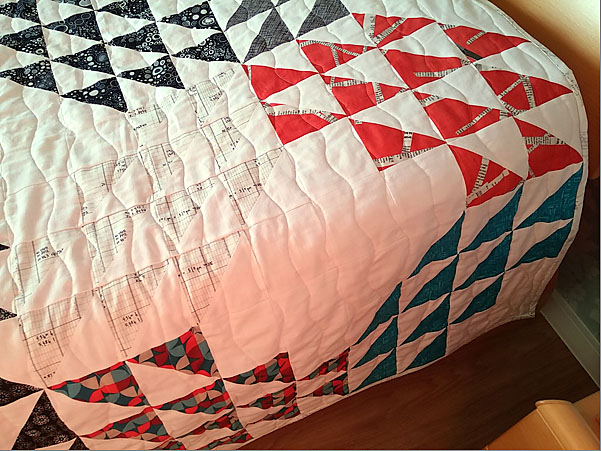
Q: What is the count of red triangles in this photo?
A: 12